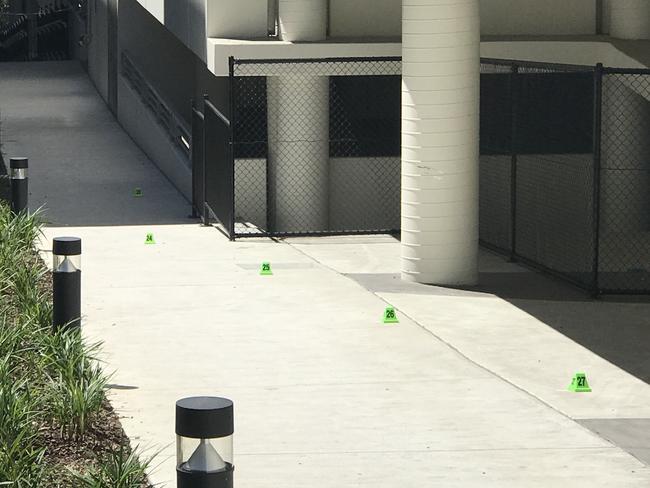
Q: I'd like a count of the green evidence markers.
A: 5